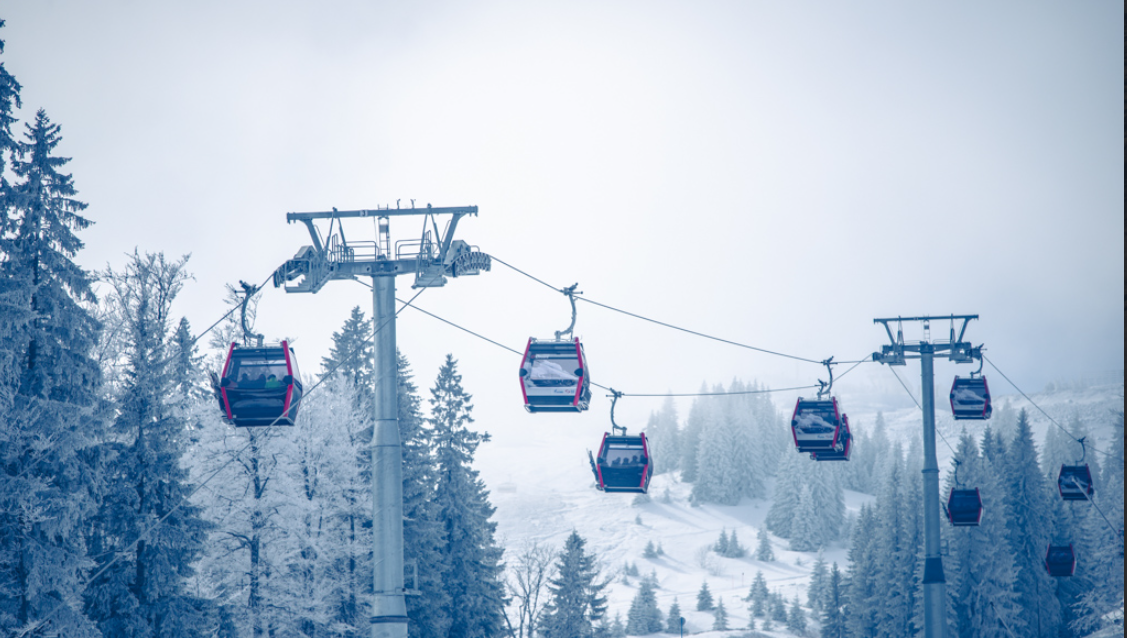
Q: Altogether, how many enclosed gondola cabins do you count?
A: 9